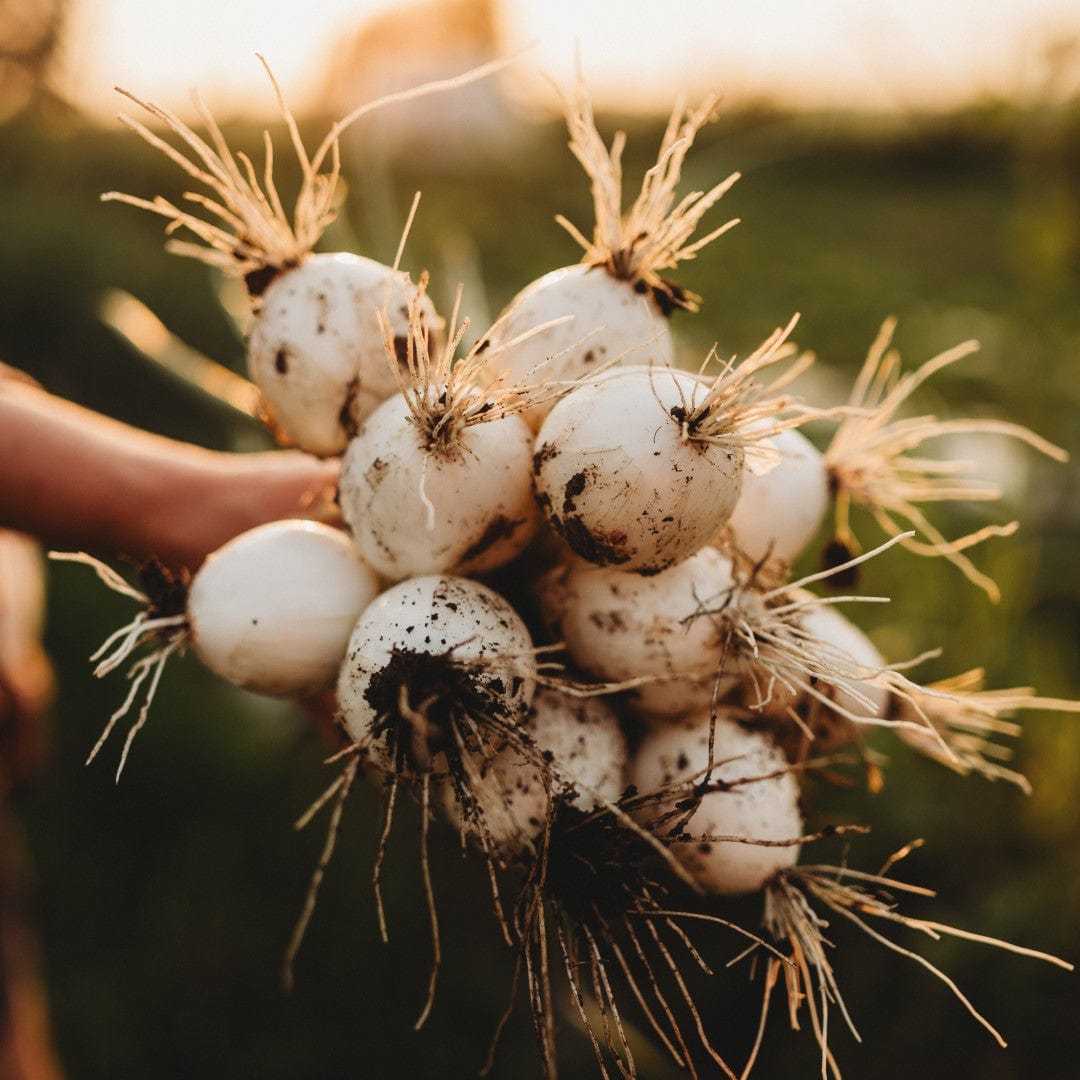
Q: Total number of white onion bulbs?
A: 11